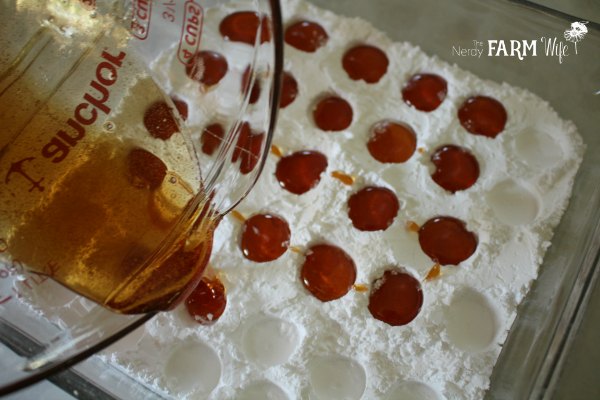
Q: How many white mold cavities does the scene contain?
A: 8